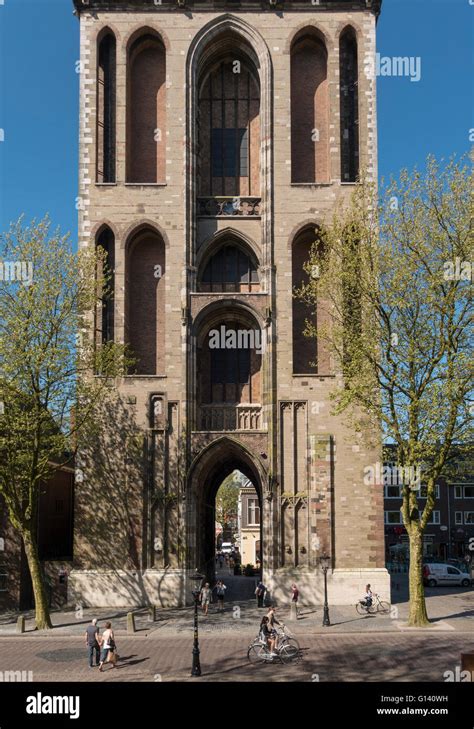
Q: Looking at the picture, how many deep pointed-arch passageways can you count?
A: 1